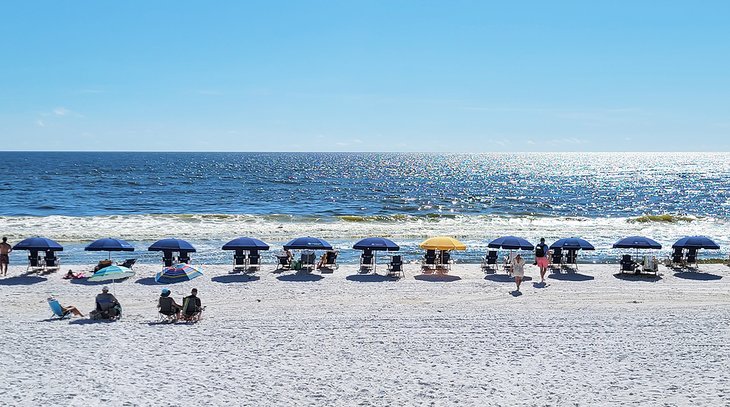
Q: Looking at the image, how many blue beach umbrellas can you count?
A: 10